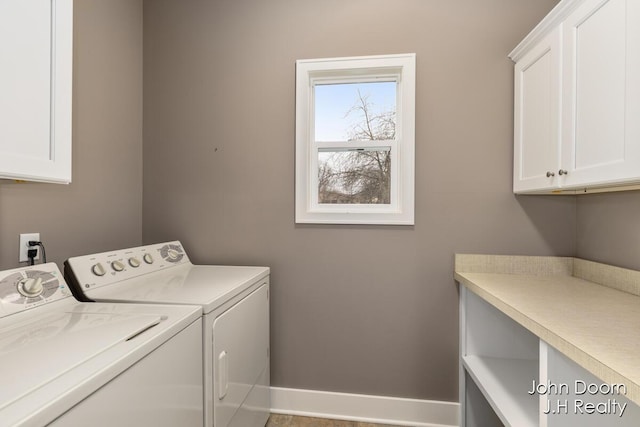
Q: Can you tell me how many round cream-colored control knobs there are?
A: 6